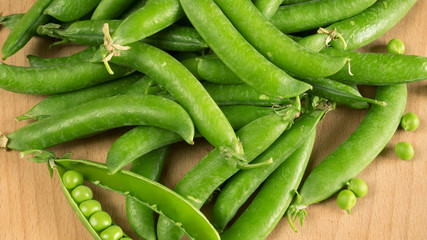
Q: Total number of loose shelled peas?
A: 5